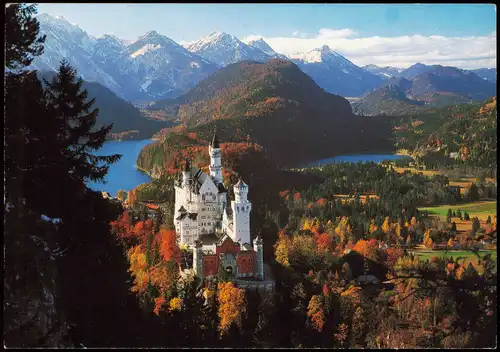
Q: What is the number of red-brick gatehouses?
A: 1